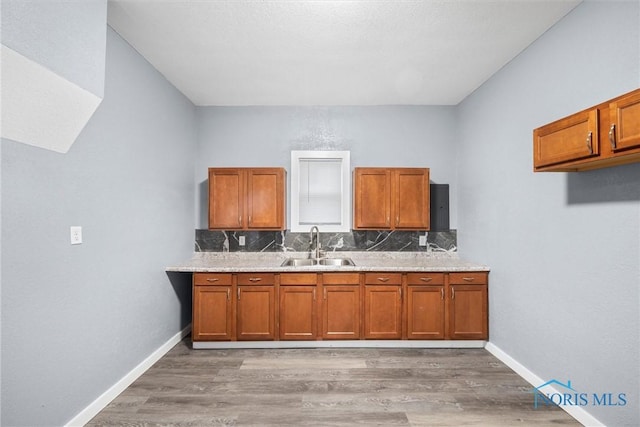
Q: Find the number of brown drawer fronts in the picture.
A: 7